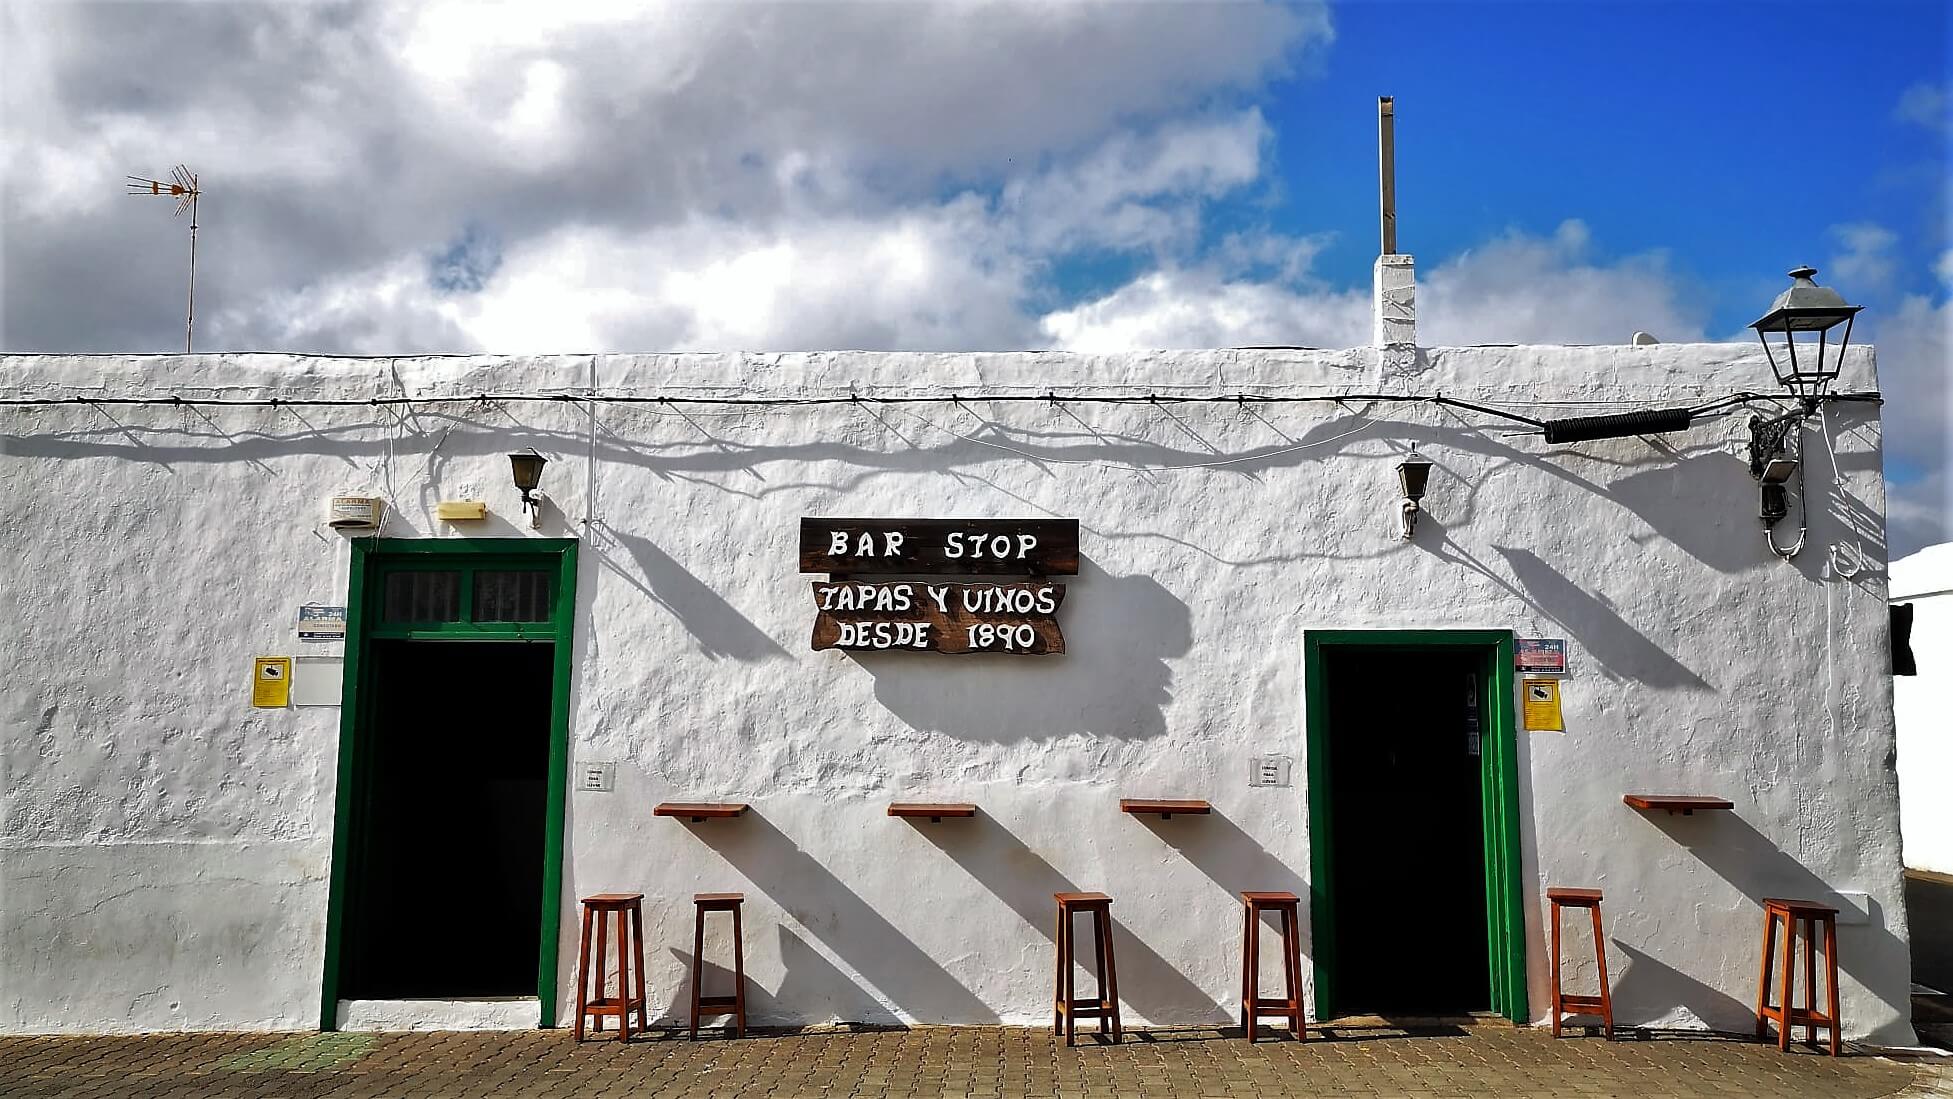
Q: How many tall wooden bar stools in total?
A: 6